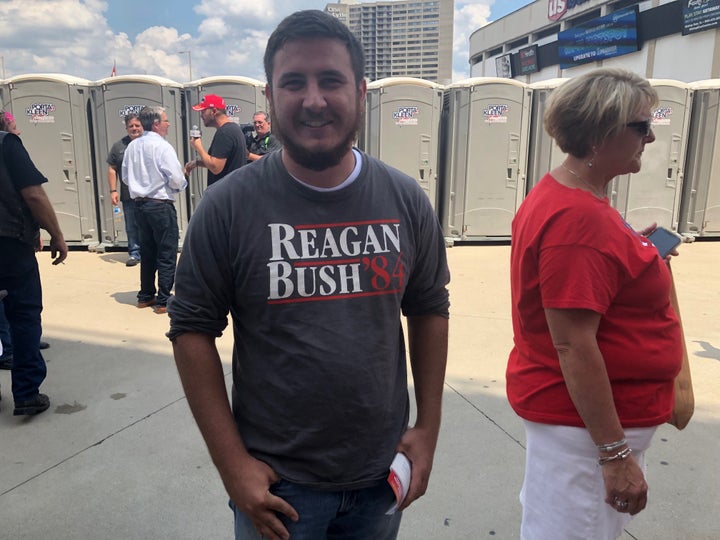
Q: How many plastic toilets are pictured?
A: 8